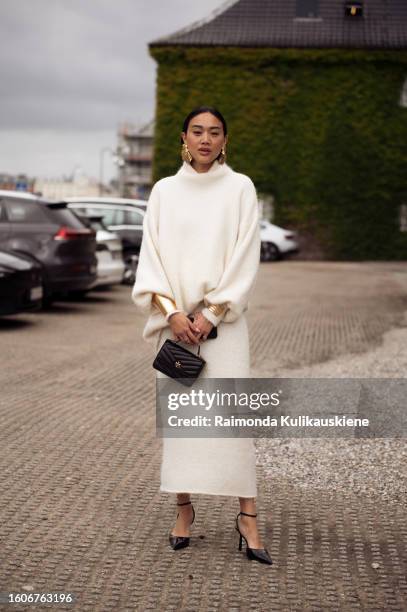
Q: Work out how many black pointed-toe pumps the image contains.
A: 2